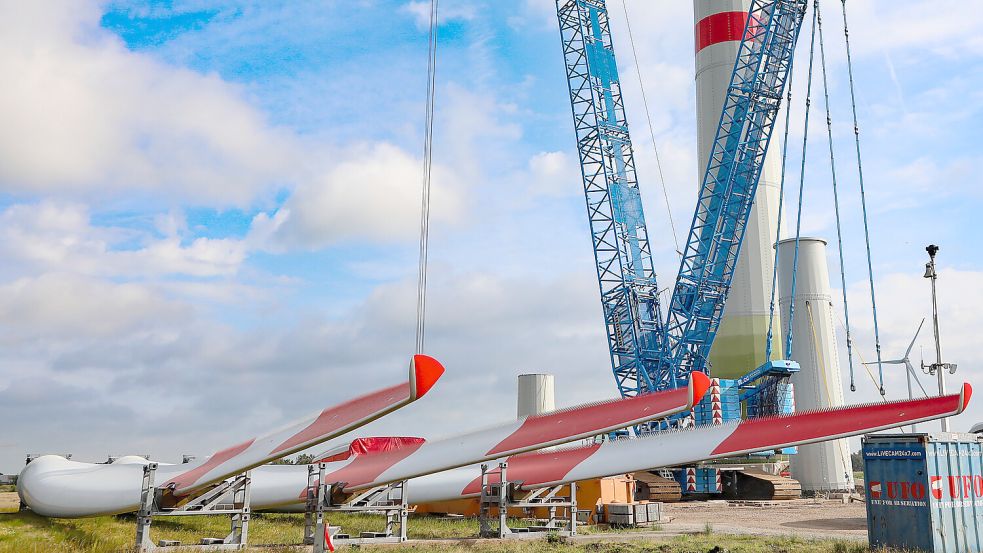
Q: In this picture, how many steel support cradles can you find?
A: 3